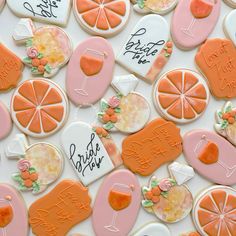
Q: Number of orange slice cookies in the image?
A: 4